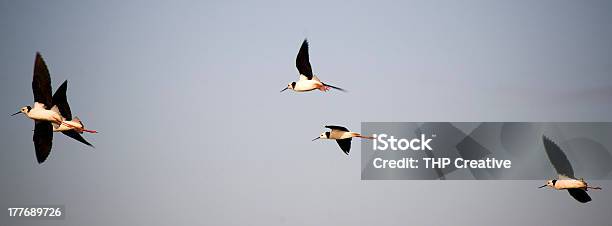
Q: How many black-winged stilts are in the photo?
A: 5